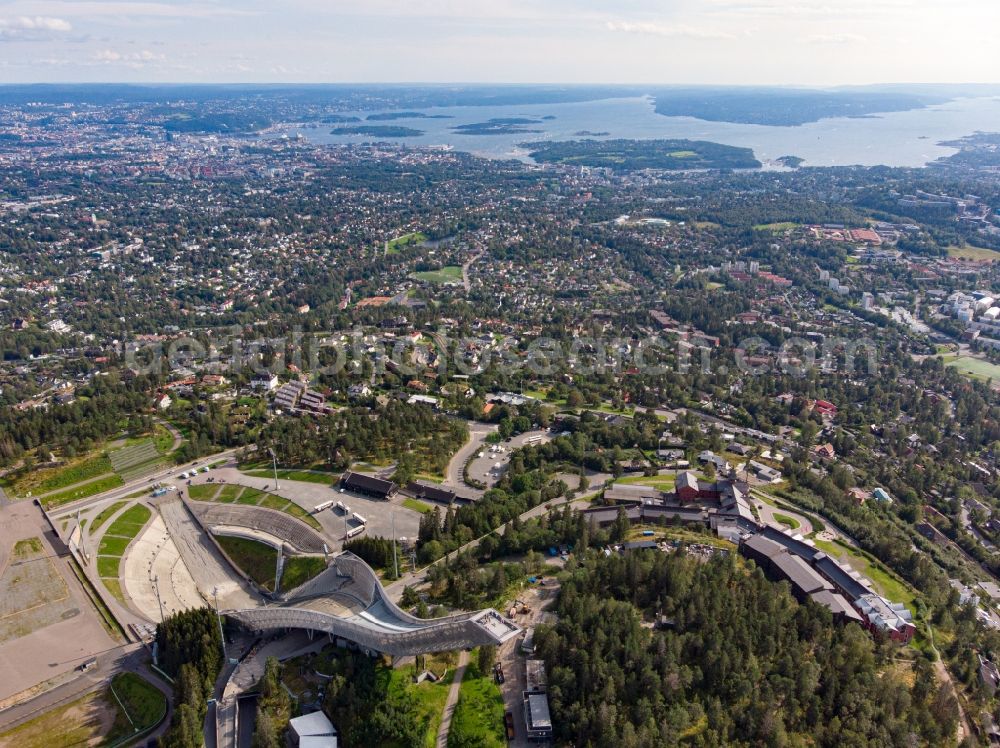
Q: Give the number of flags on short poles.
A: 0